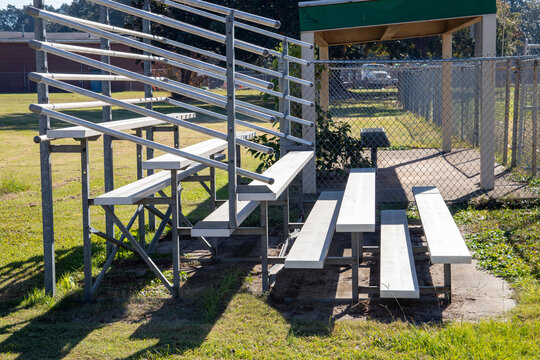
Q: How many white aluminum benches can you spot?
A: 9